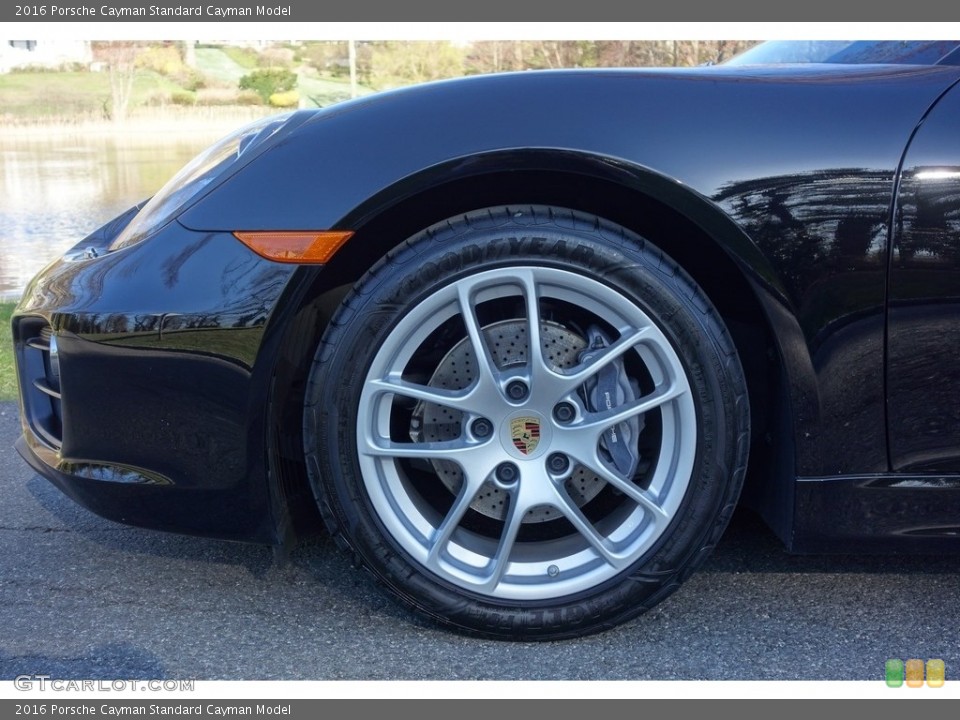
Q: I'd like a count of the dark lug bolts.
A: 5